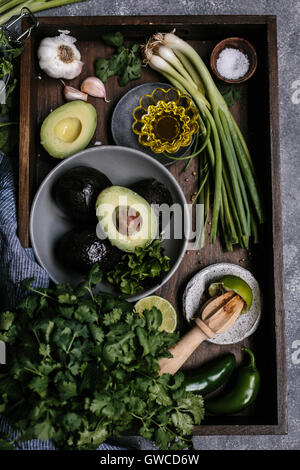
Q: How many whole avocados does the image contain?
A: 3